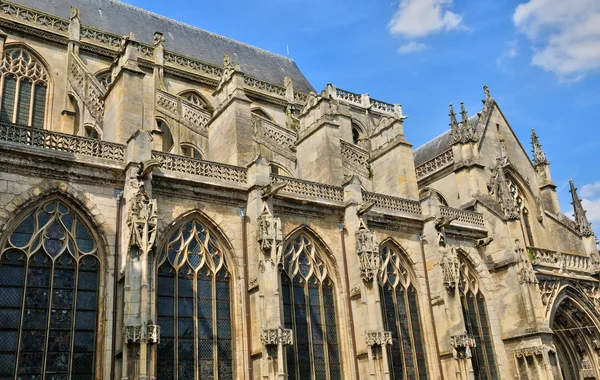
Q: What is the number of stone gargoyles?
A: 5